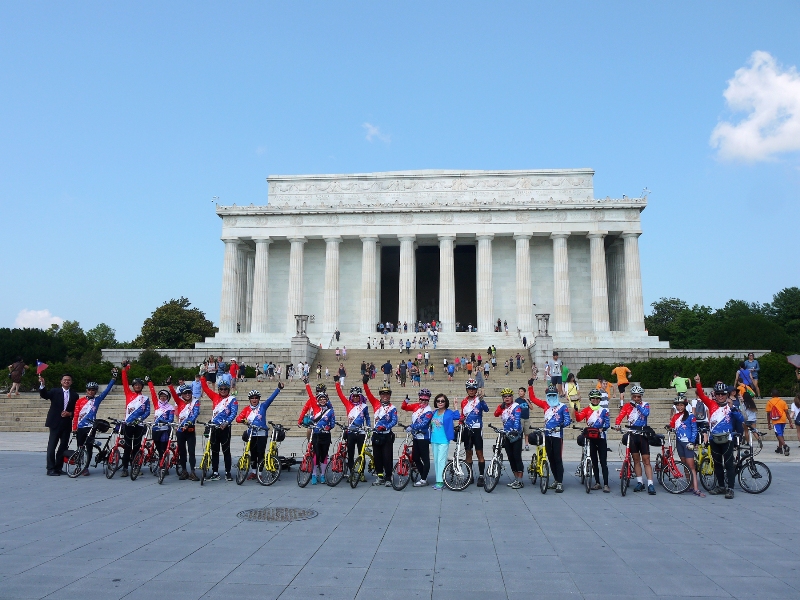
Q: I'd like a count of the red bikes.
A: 8